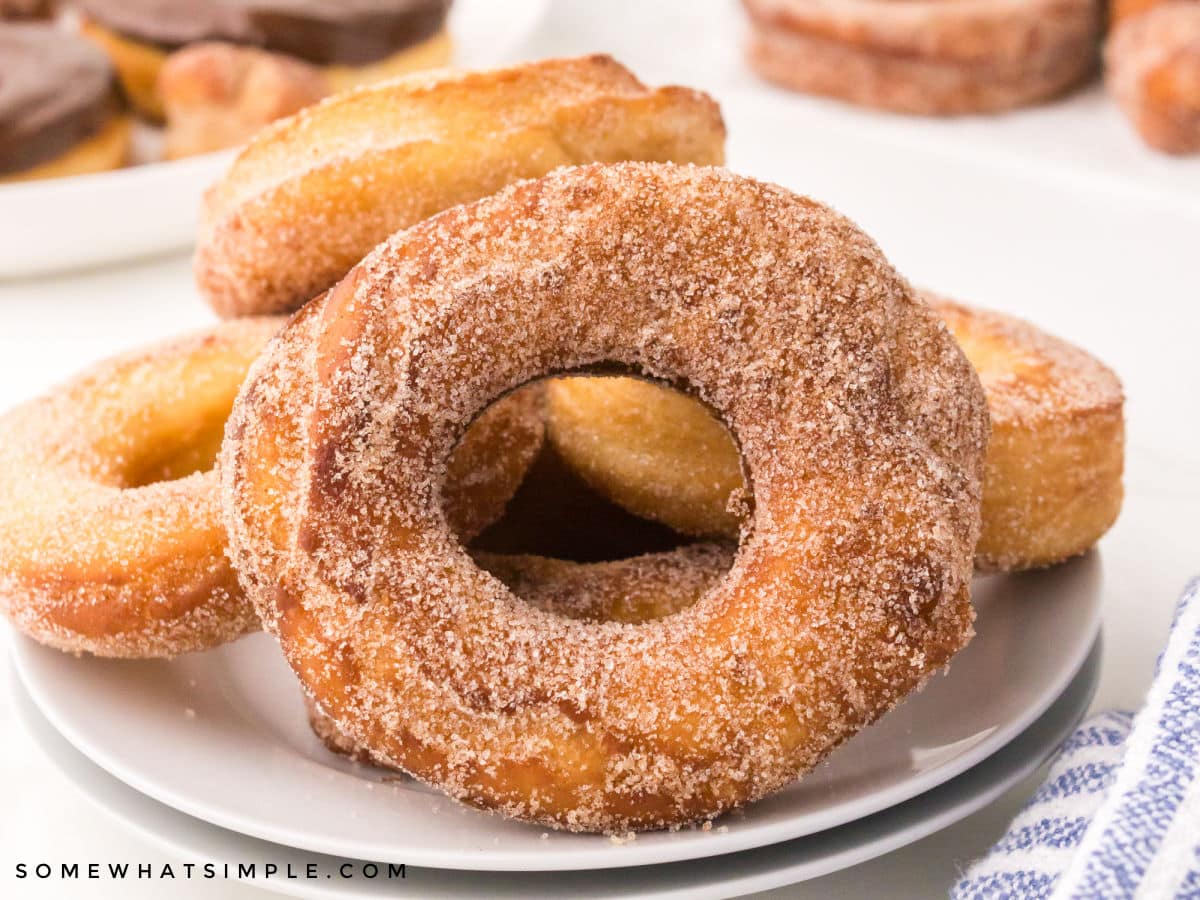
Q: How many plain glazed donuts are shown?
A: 0